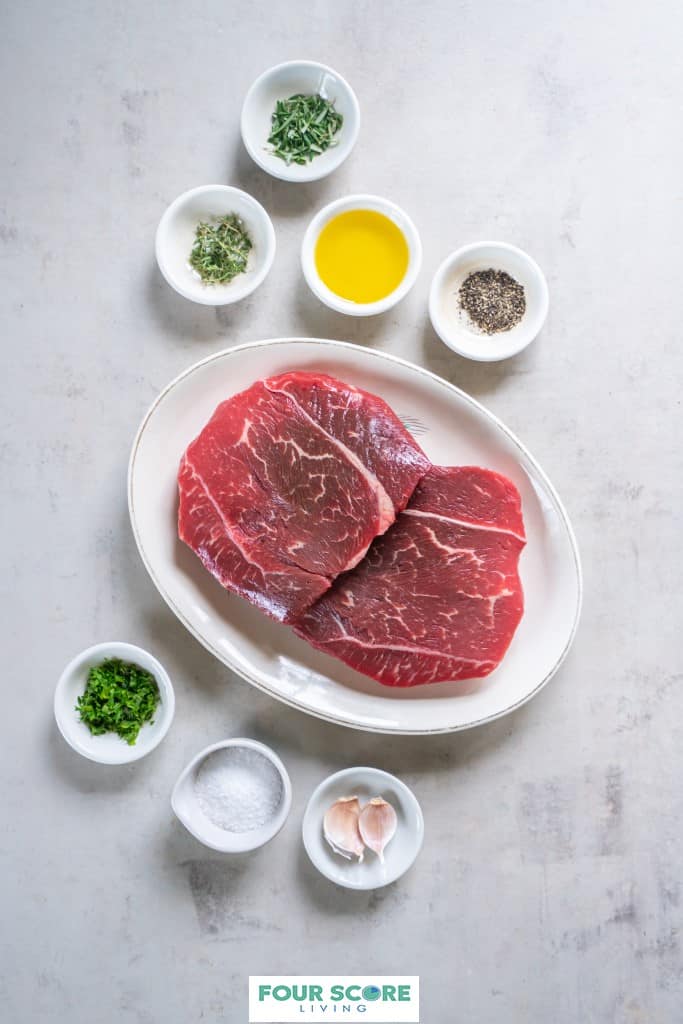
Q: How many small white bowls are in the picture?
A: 7